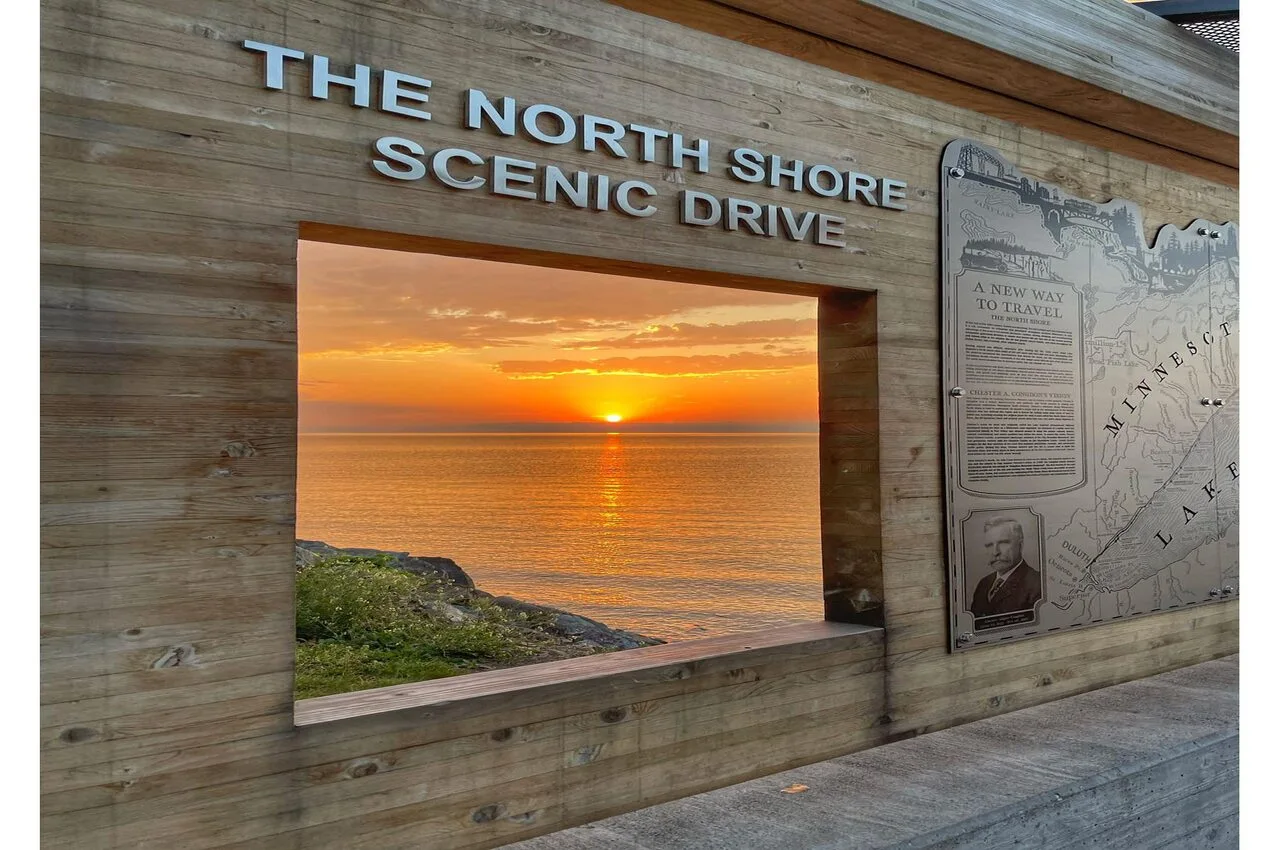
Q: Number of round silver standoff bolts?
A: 9